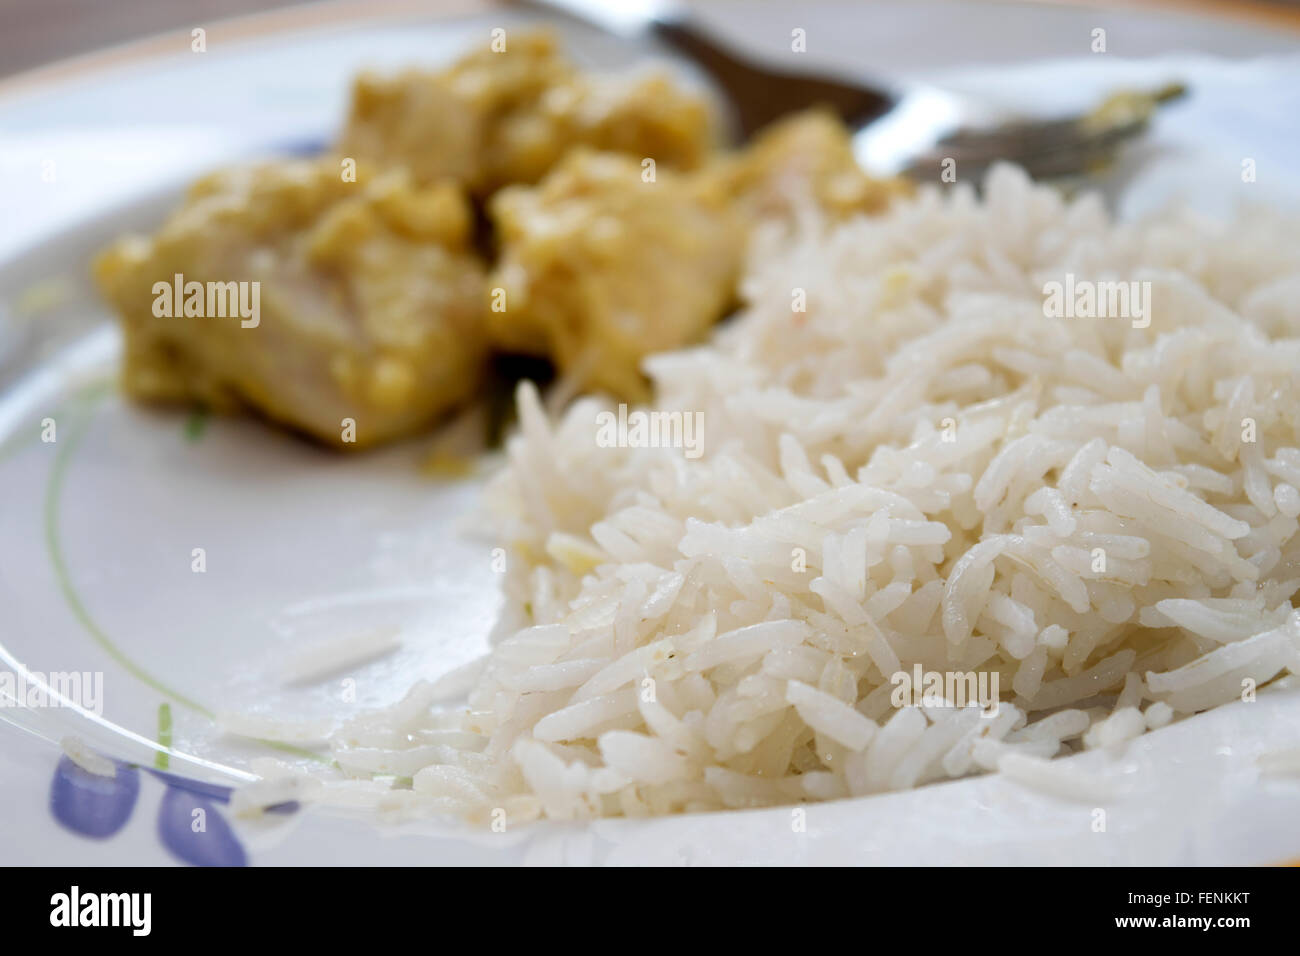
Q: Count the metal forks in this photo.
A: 1